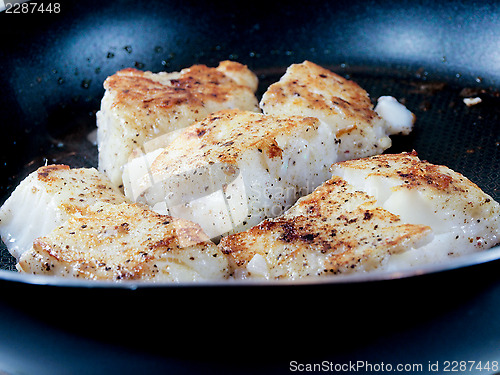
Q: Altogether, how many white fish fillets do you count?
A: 5